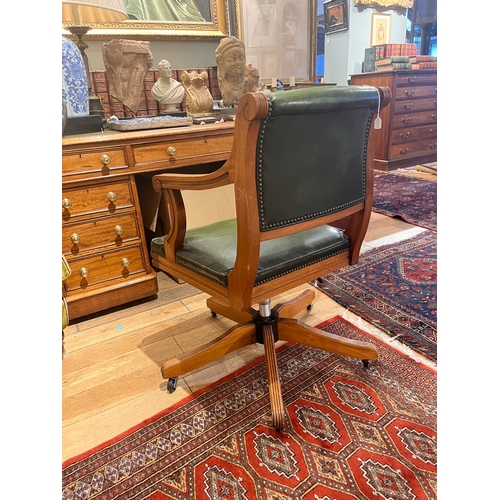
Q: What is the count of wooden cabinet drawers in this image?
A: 11